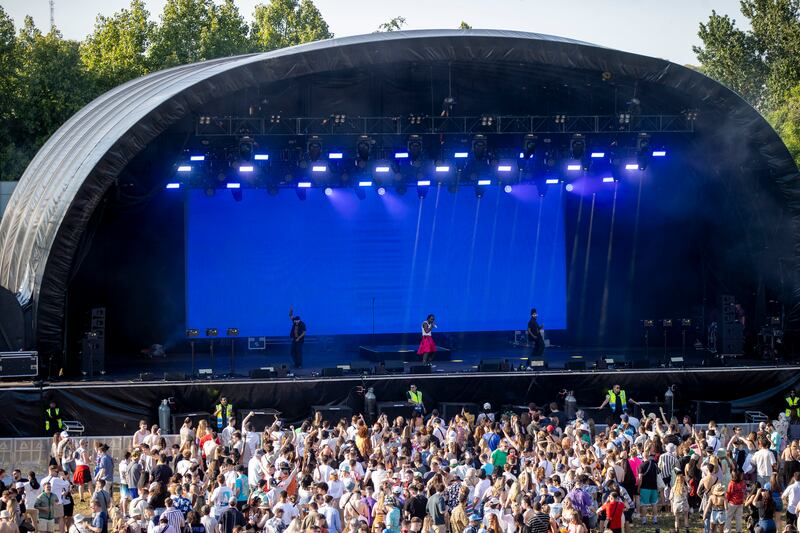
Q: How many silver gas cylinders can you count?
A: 4